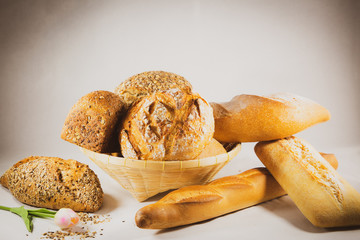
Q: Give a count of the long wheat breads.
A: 3